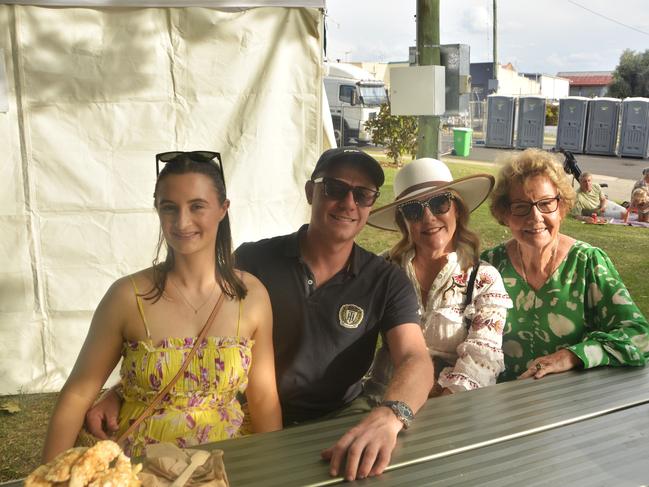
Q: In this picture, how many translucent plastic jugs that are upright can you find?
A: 0